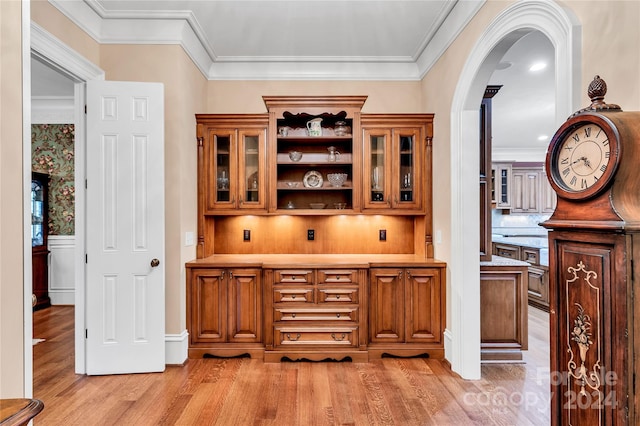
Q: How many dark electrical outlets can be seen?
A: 3